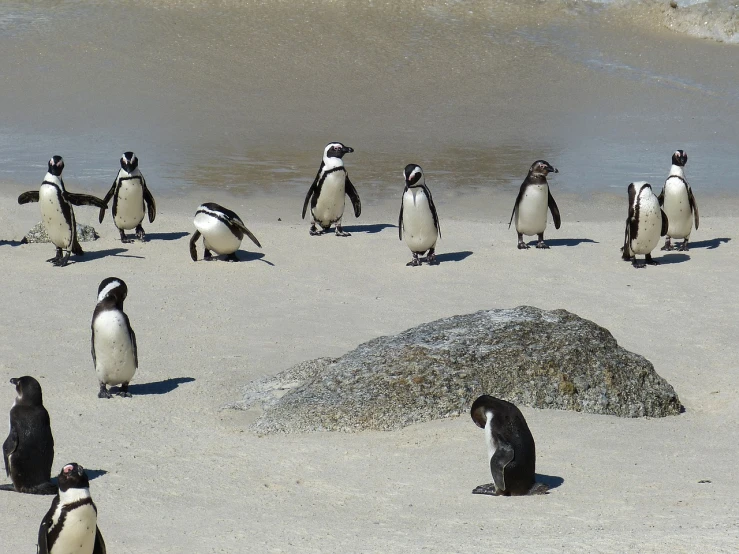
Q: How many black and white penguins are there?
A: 12